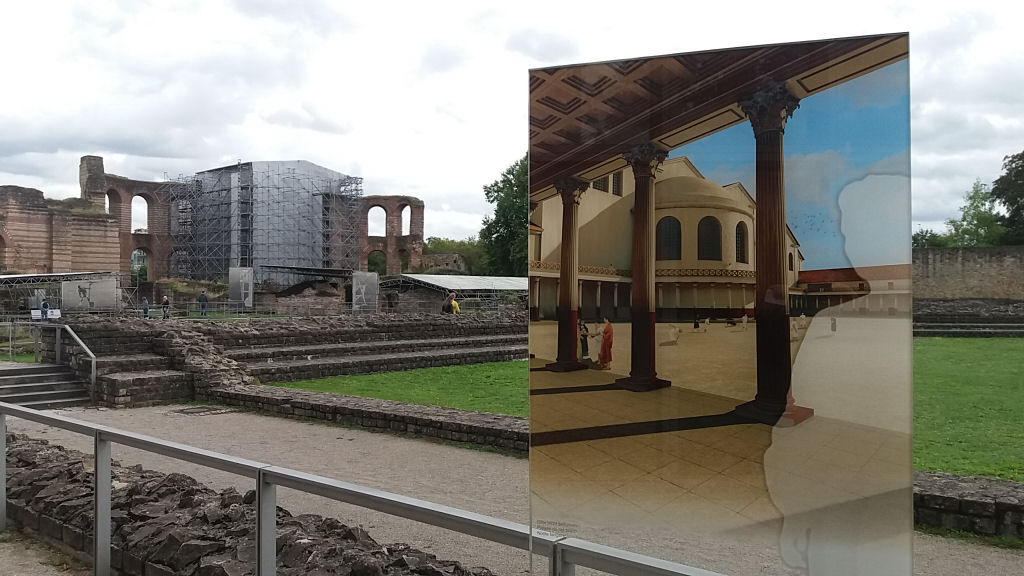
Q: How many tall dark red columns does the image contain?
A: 3